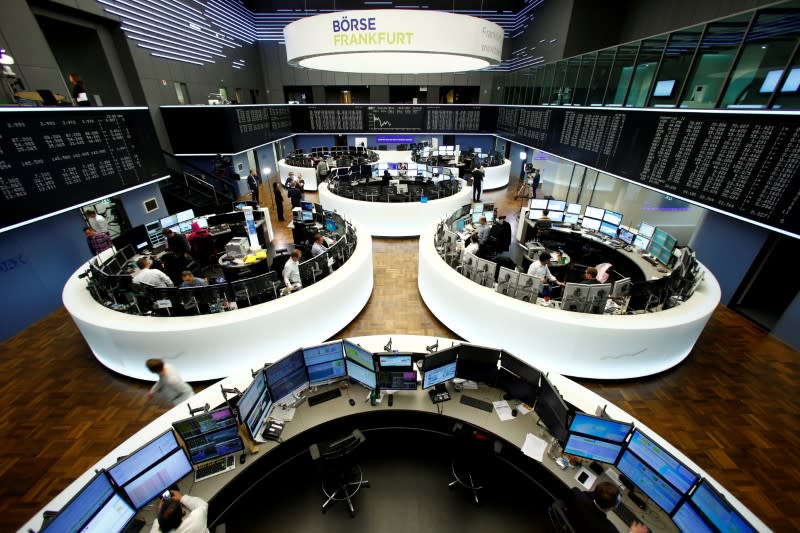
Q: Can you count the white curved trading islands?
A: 6